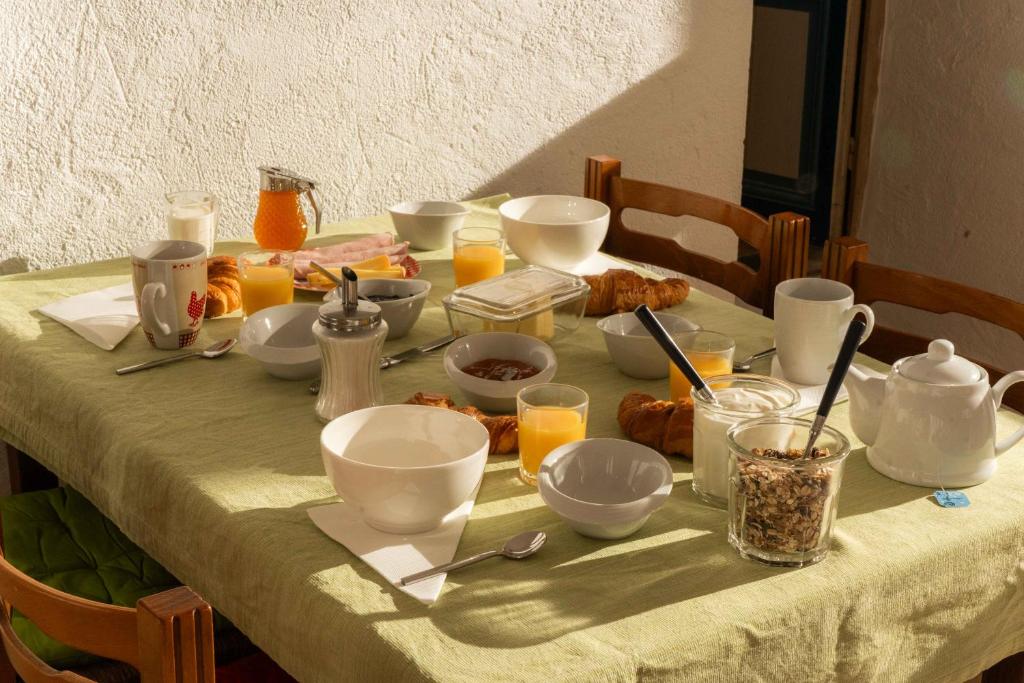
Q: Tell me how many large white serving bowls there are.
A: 2